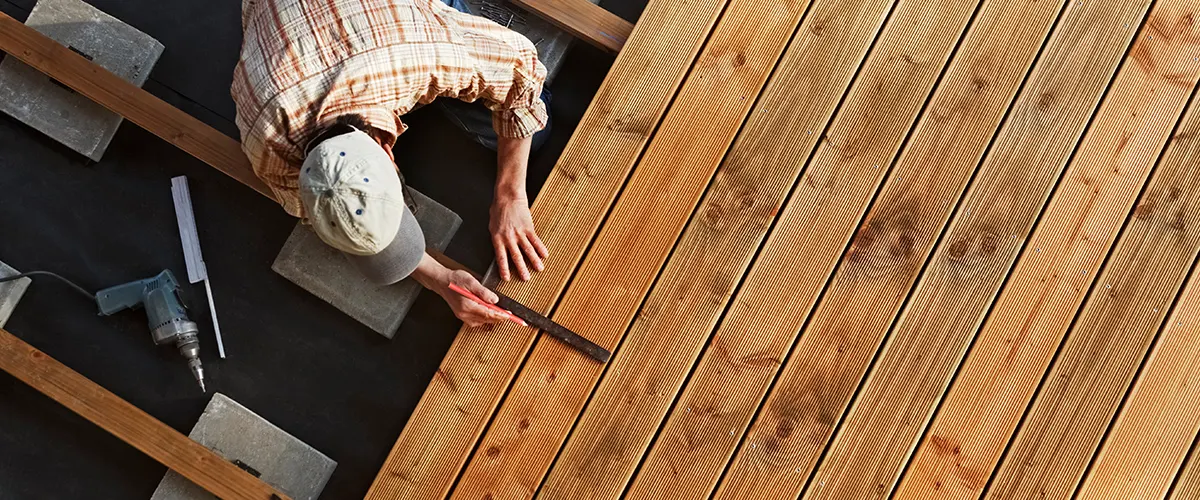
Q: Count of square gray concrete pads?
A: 5